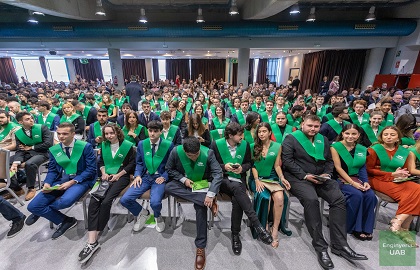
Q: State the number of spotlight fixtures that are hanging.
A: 9